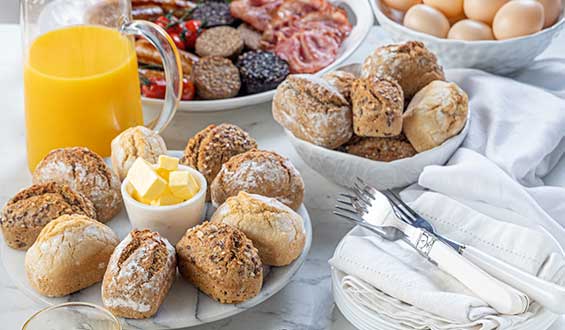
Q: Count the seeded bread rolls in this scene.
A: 5